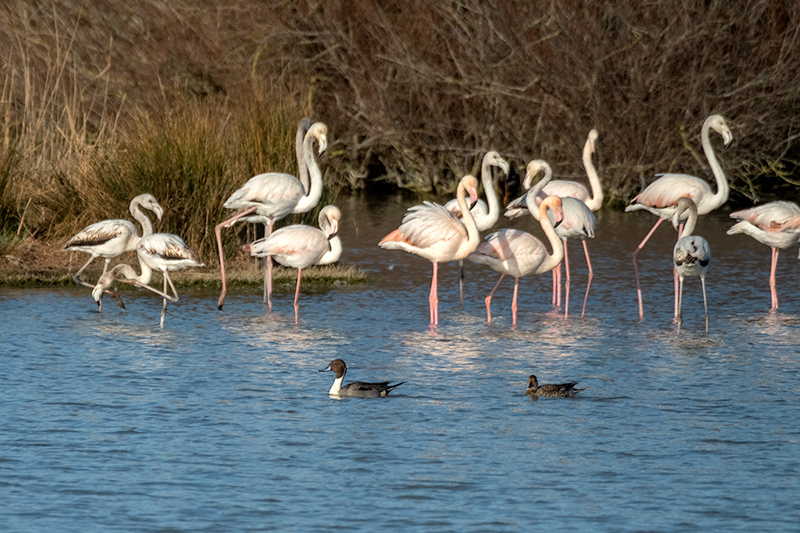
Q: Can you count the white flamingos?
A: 13